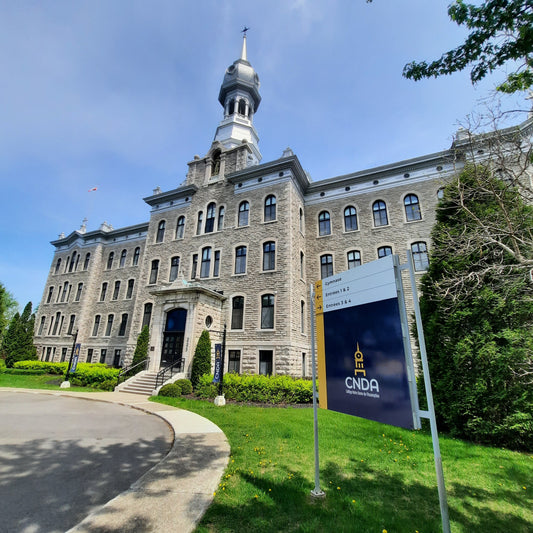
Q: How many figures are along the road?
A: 0